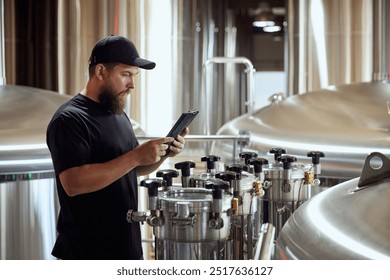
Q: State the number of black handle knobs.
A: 12